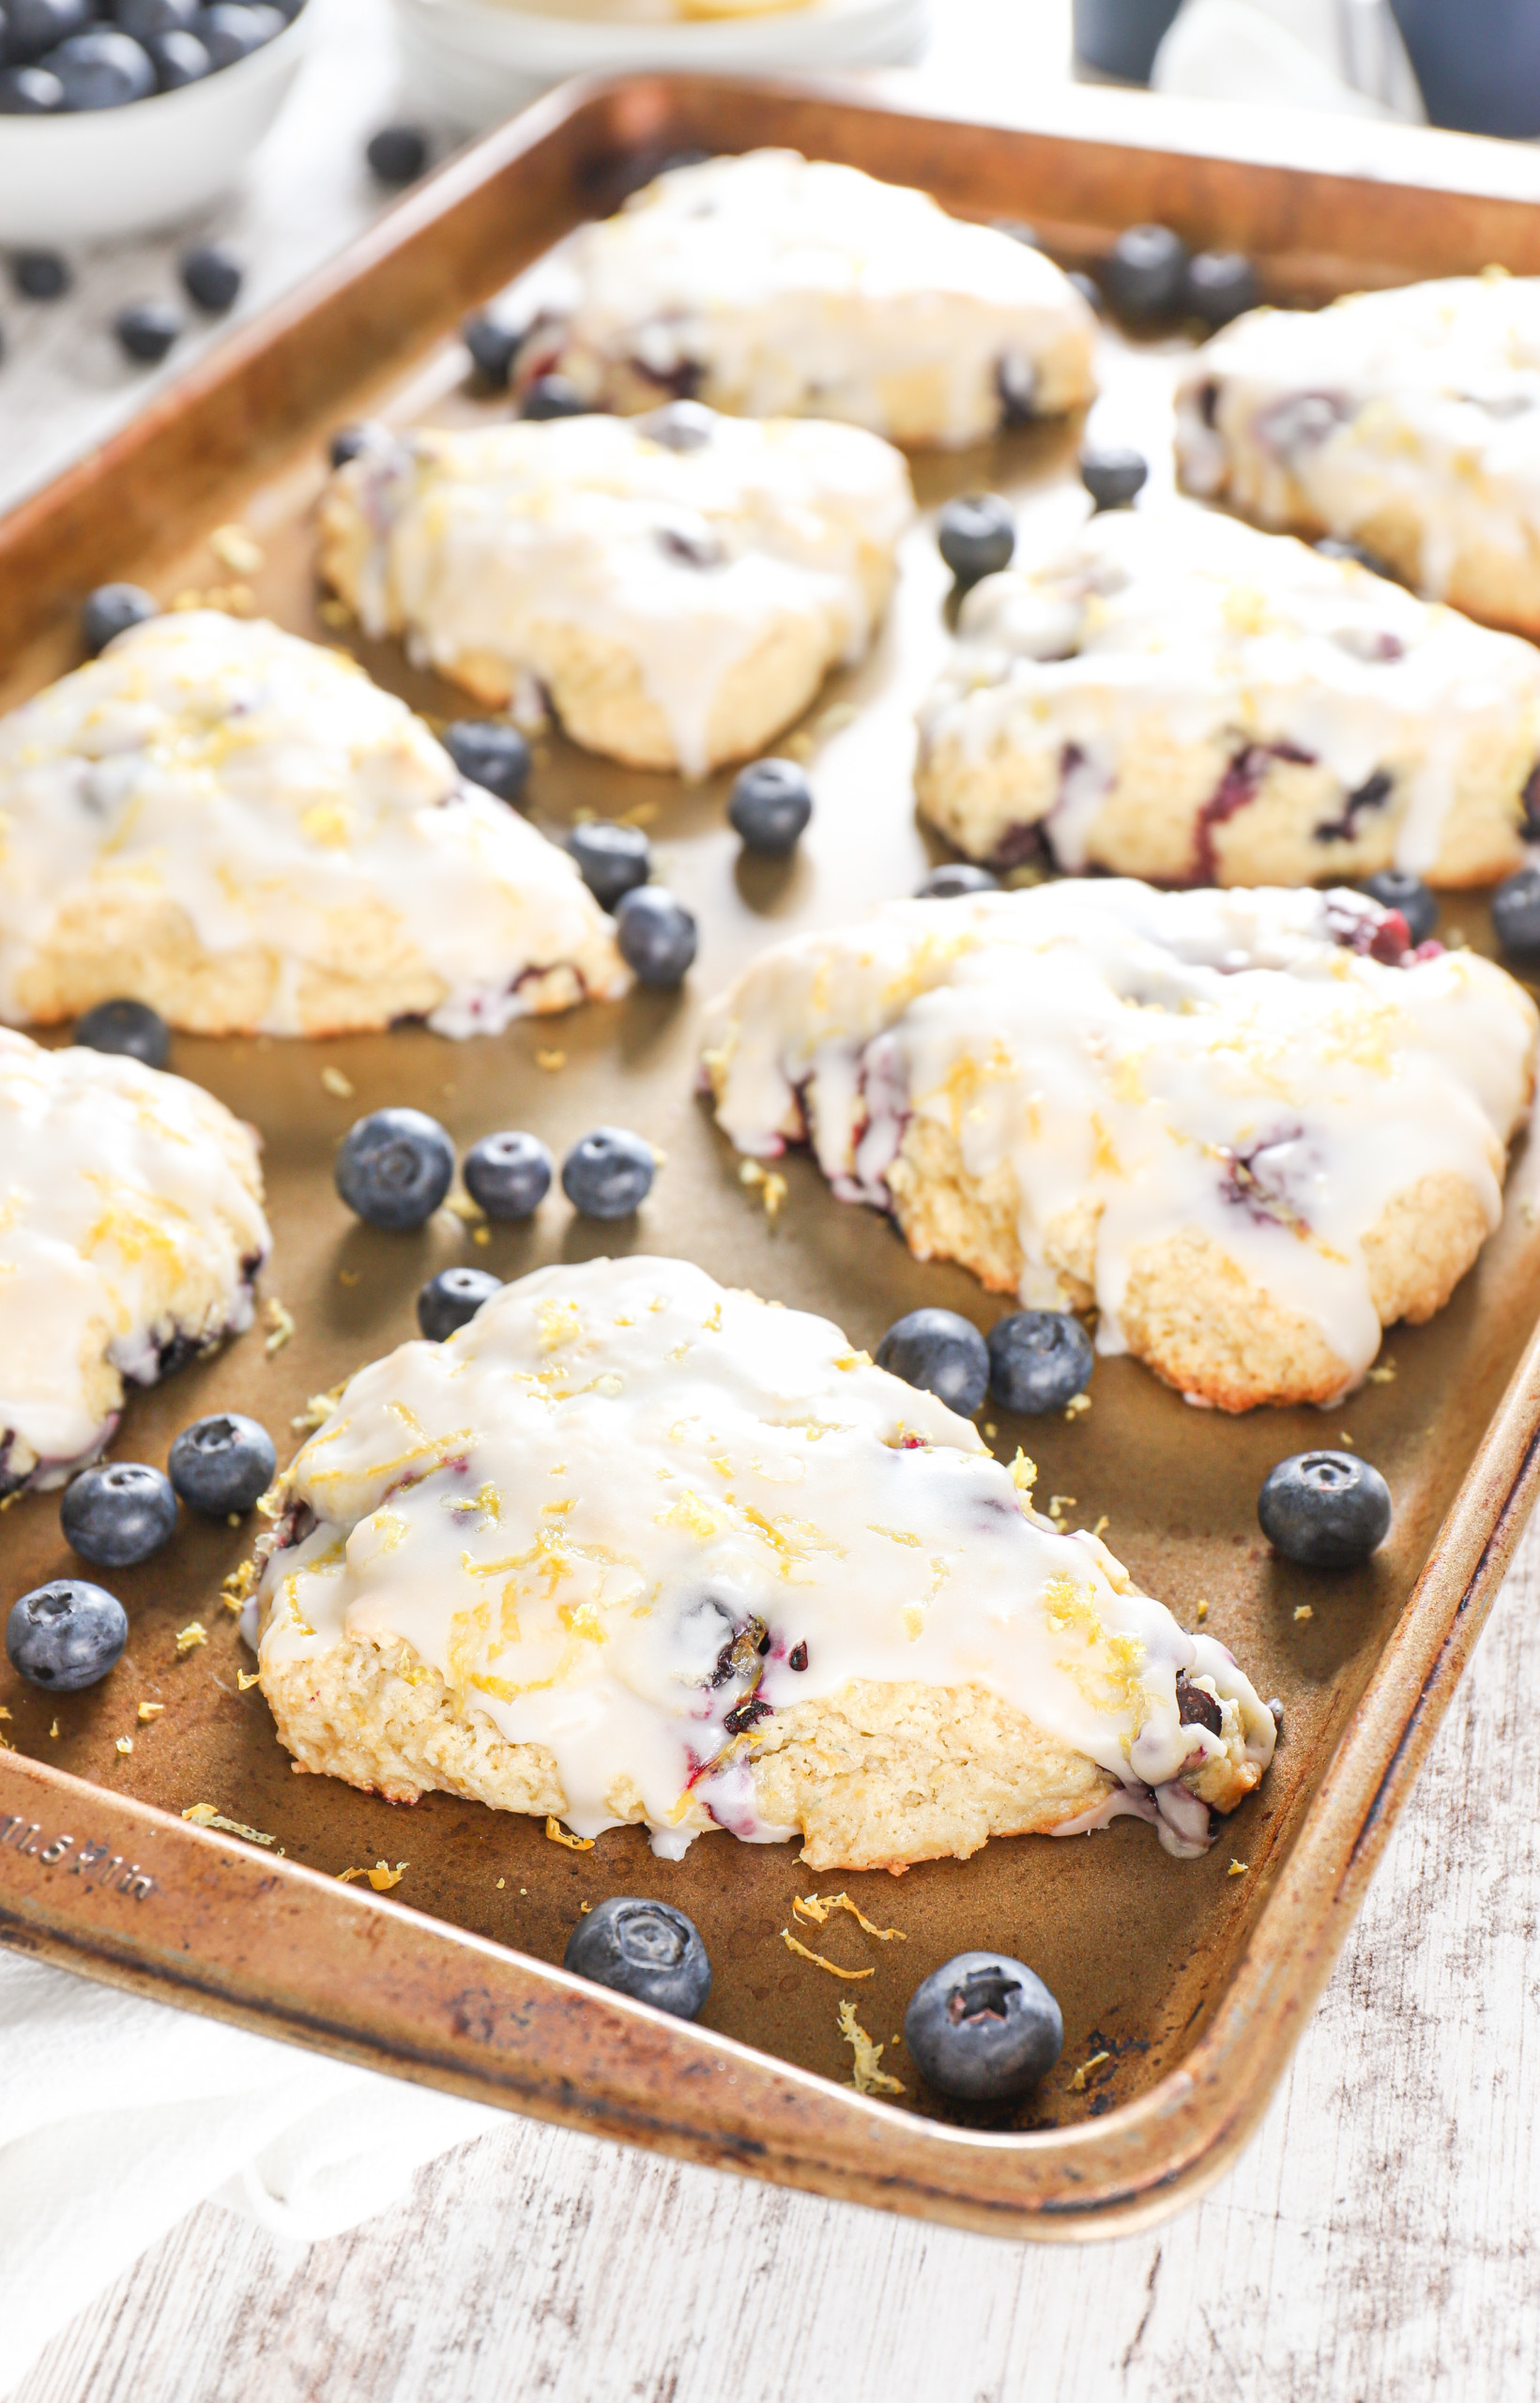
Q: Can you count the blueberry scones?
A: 8